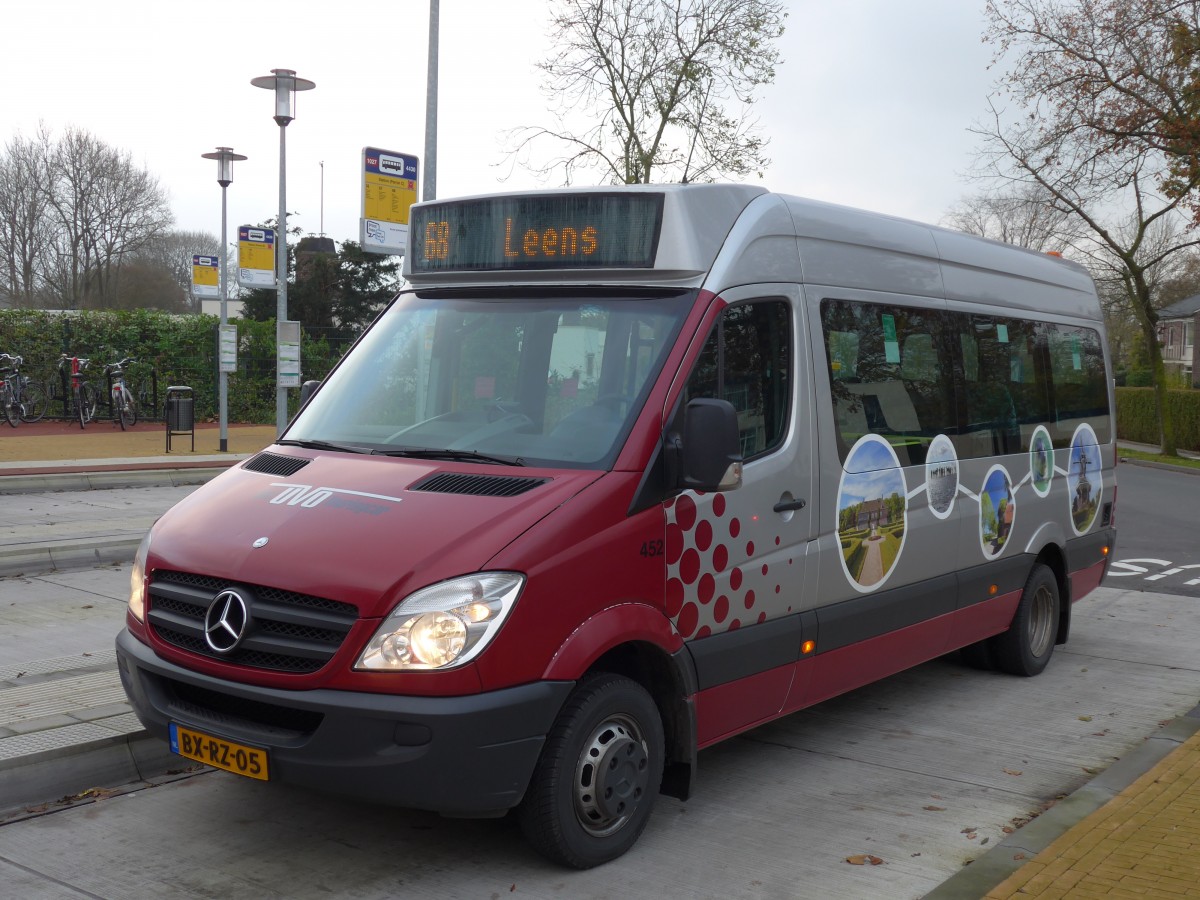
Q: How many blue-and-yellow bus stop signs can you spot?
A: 3